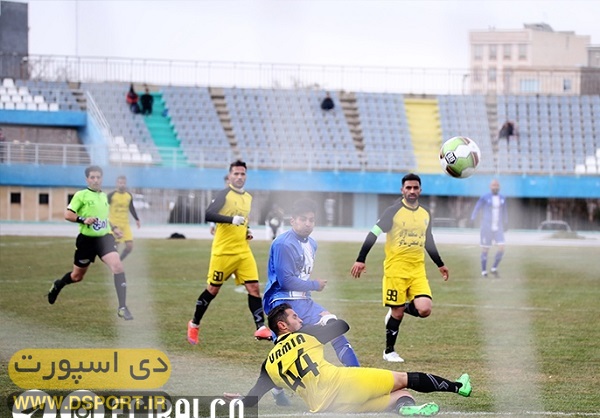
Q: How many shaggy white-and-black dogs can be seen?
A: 0